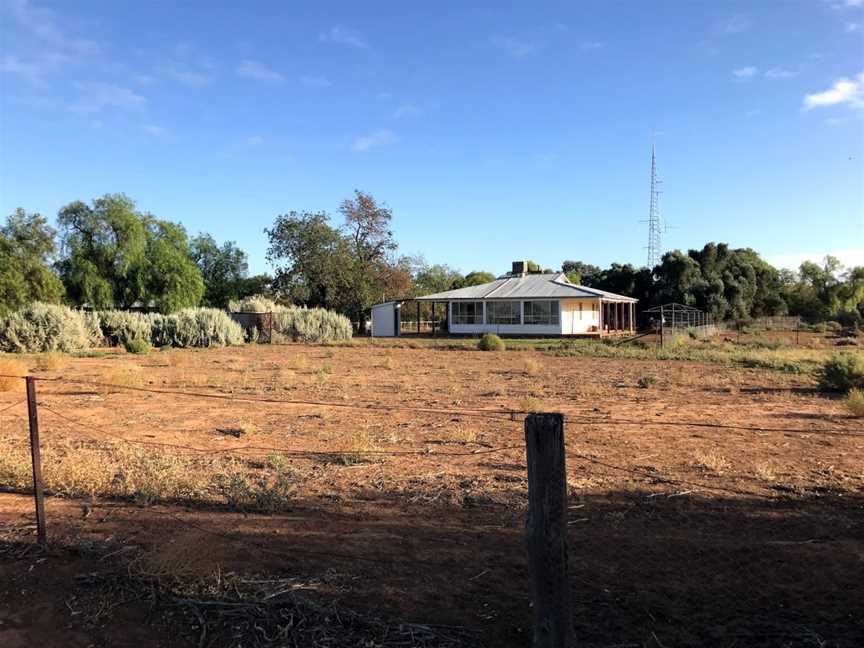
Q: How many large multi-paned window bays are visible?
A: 3